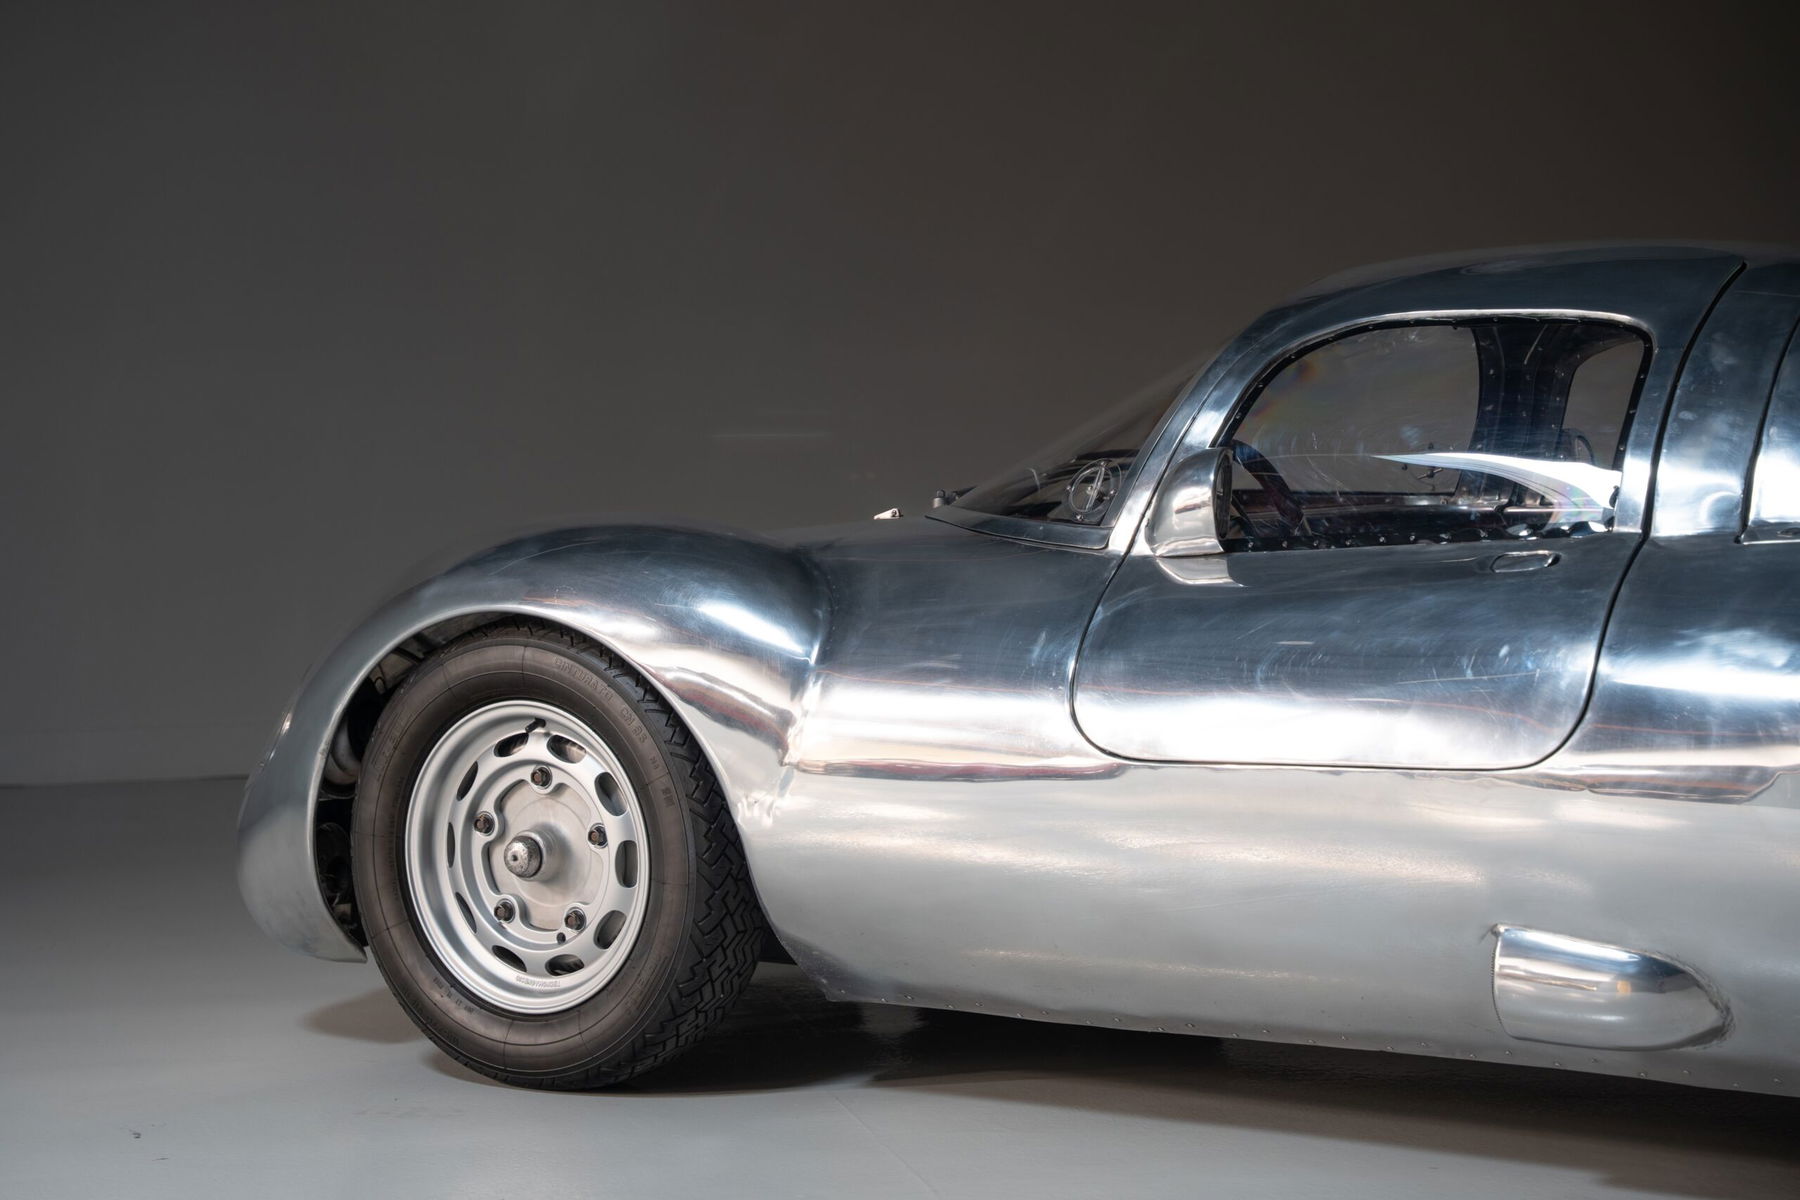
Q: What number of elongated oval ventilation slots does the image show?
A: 10